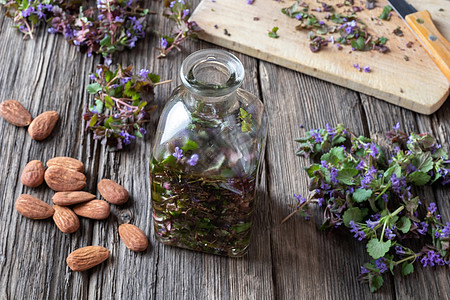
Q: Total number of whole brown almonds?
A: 12